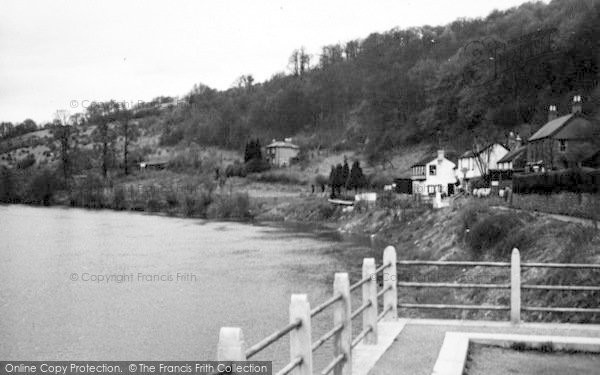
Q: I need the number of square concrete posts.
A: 6